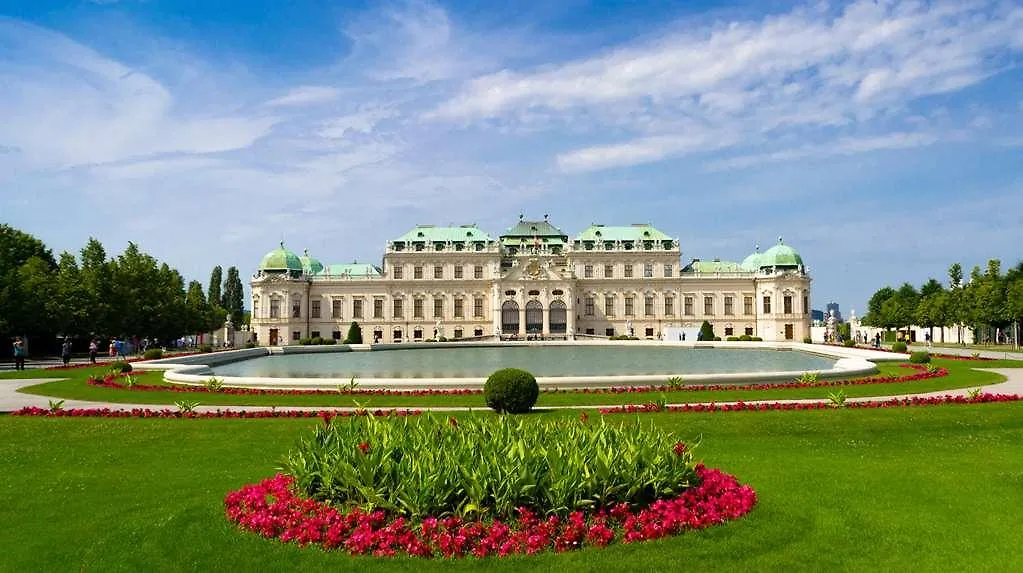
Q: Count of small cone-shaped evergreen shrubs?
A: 2